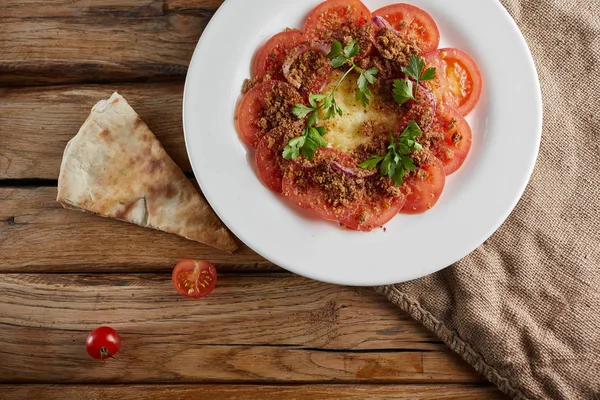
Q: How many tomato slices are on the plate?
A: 10